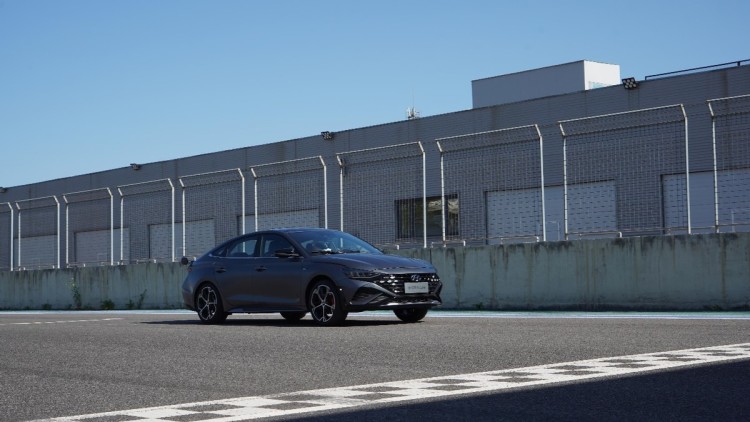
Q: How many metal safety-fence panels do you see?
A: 10